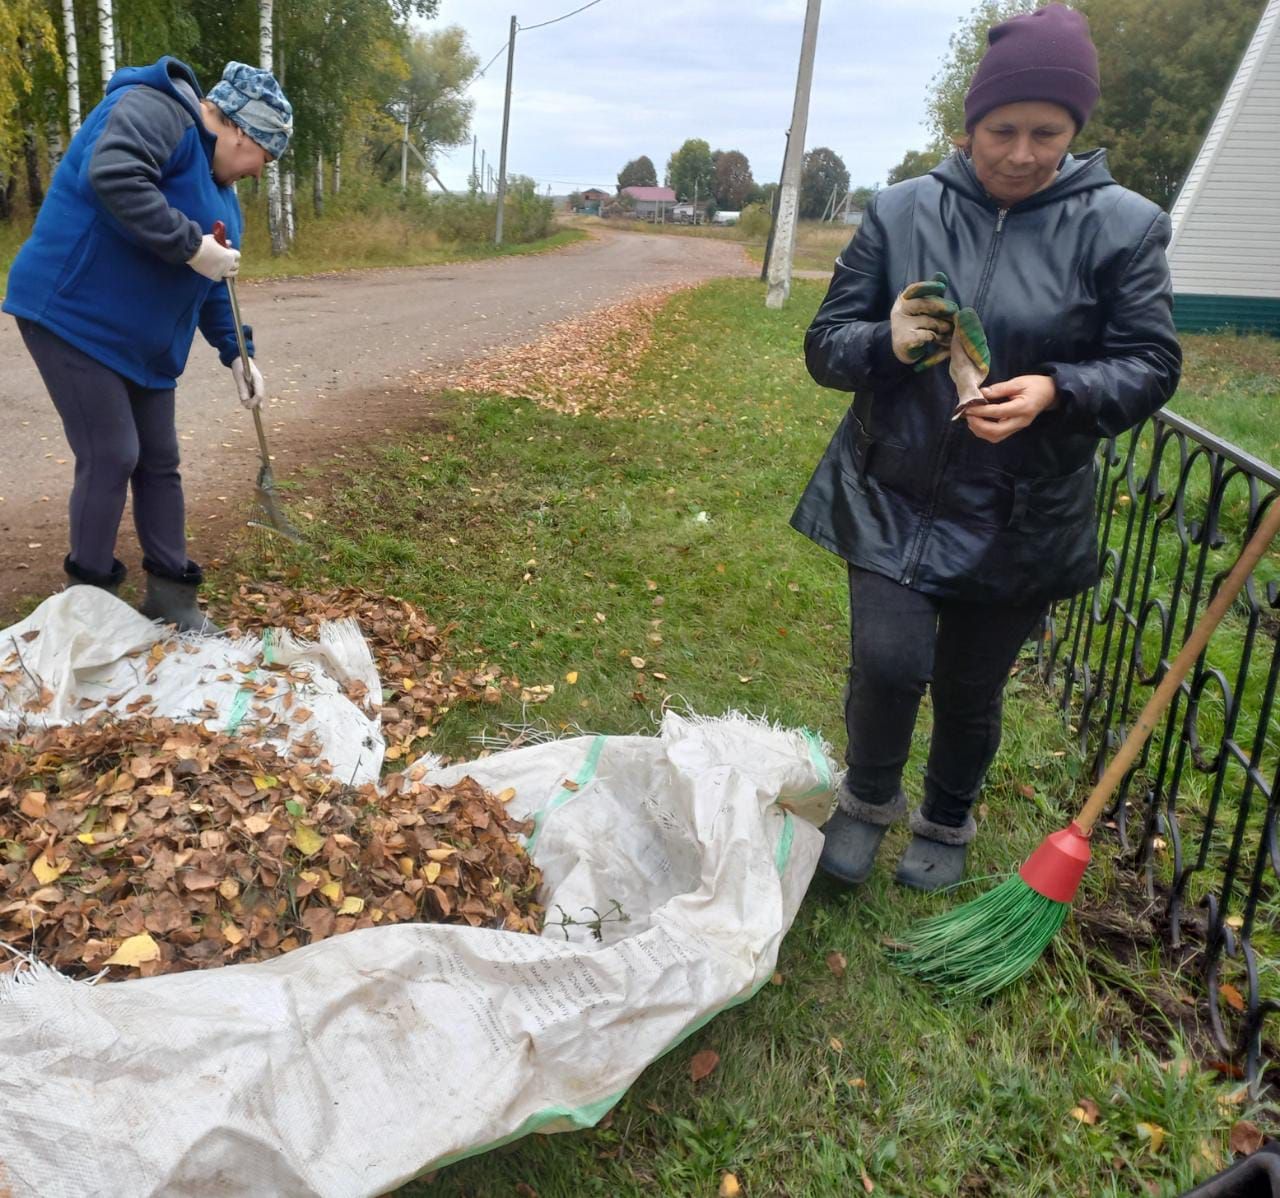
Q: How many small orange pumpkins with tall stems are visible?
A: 0